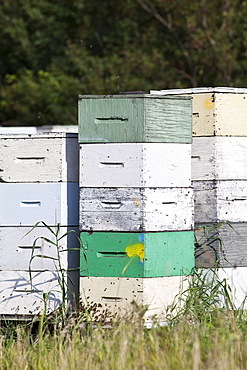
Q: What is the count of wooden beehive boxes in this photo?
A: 14